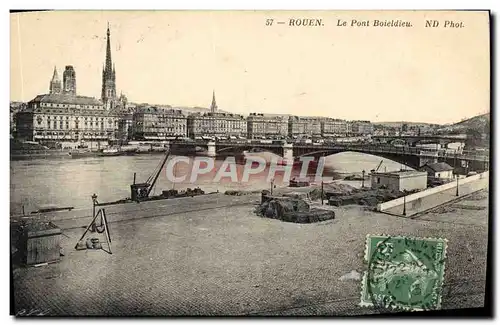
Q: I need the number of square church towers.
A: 2